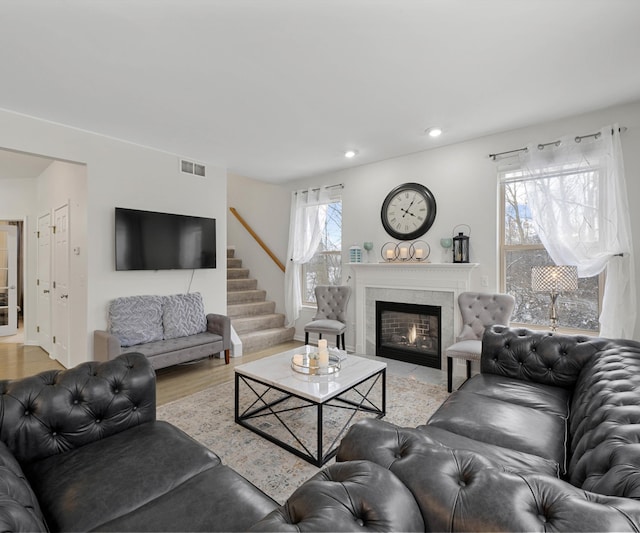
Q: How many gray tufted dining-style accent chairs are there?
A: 2